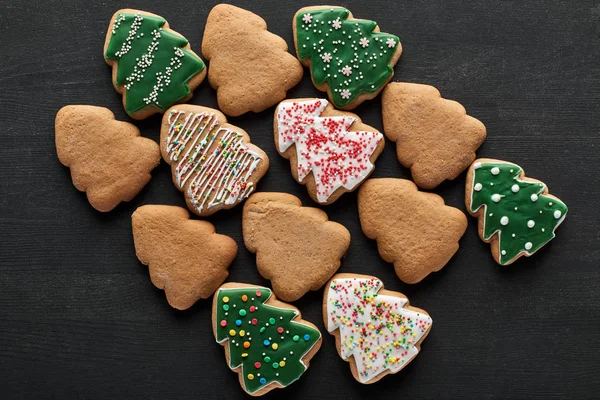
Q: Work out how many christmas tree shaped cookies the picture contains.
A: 13